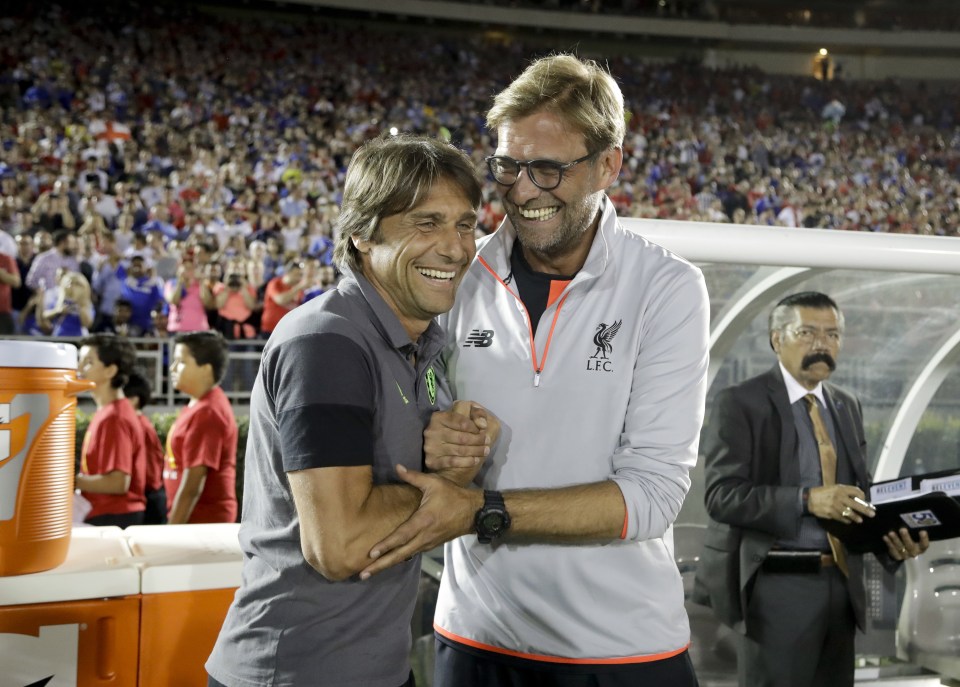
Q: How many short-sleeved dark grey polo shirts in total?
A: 1